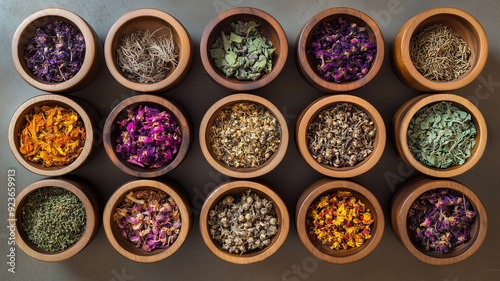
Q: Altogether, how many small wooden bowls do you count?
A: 15